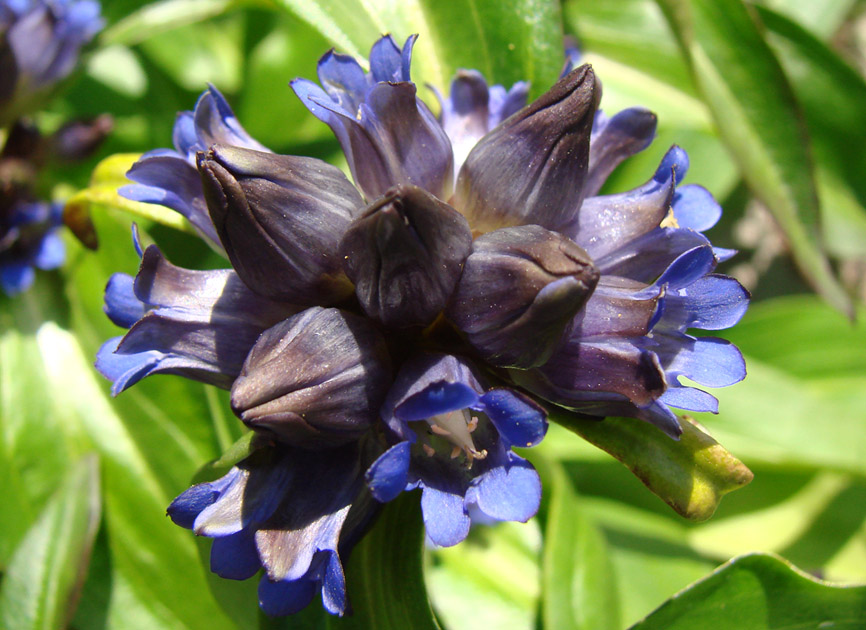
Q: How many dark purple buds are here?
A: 5